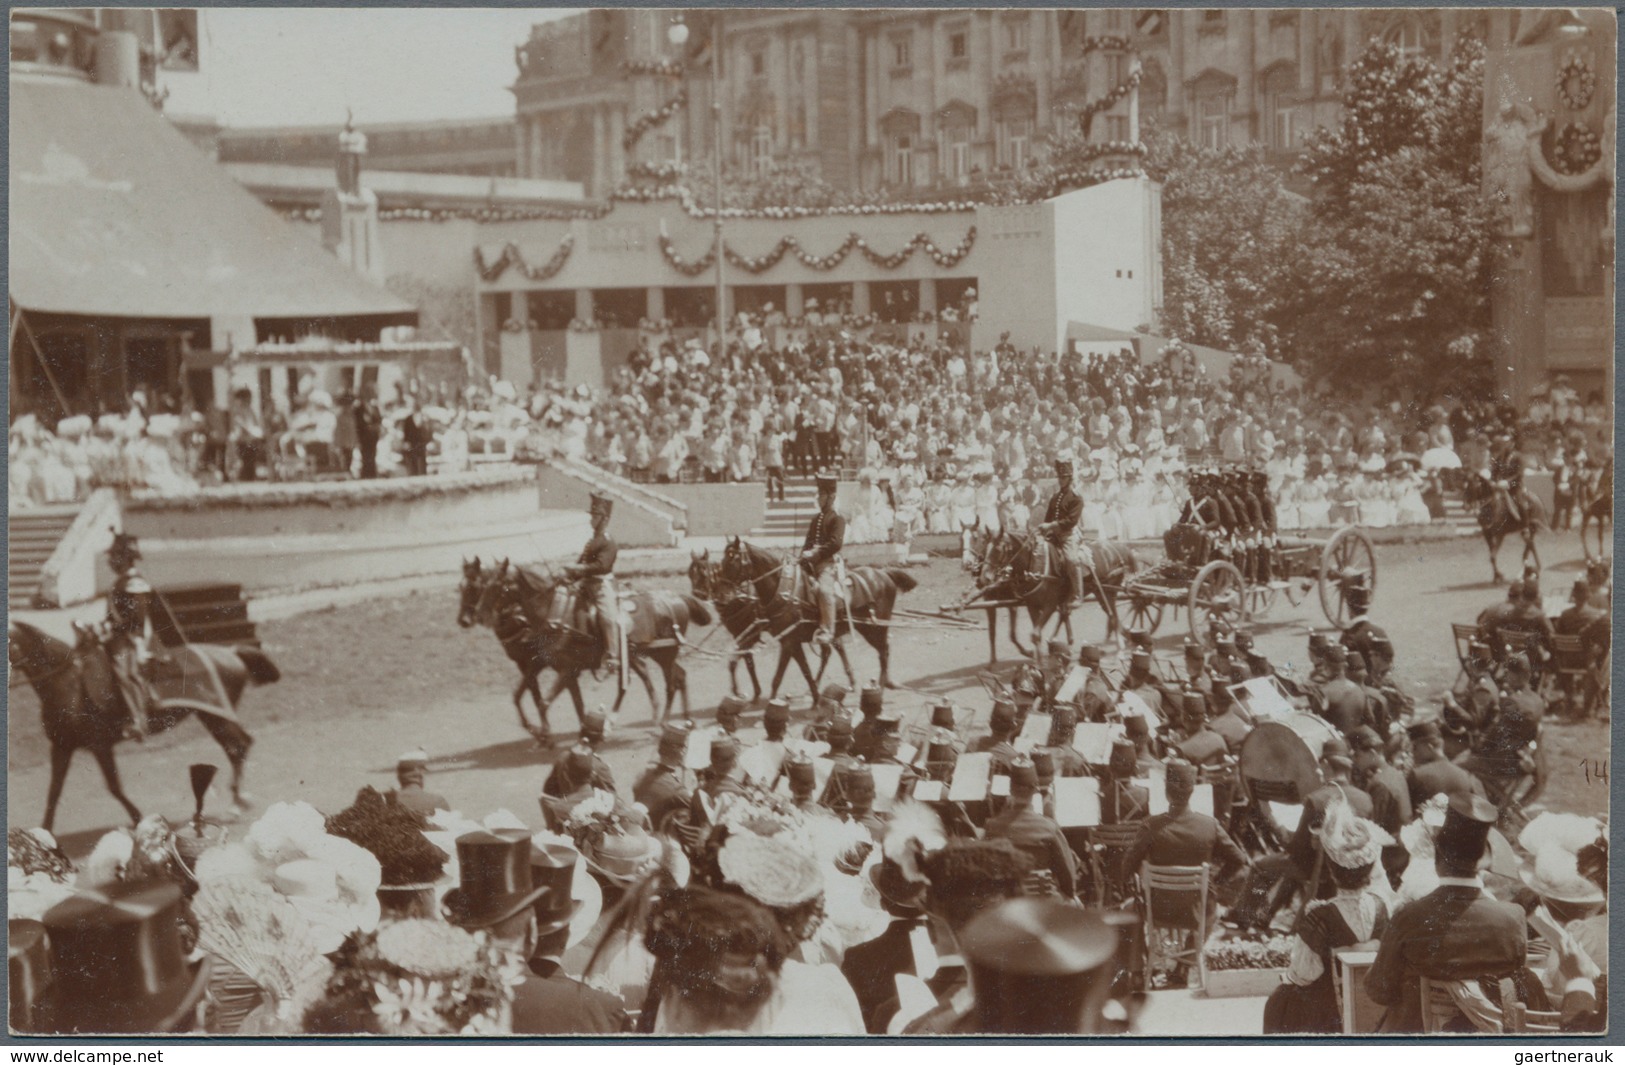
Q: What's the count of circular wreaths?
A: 2